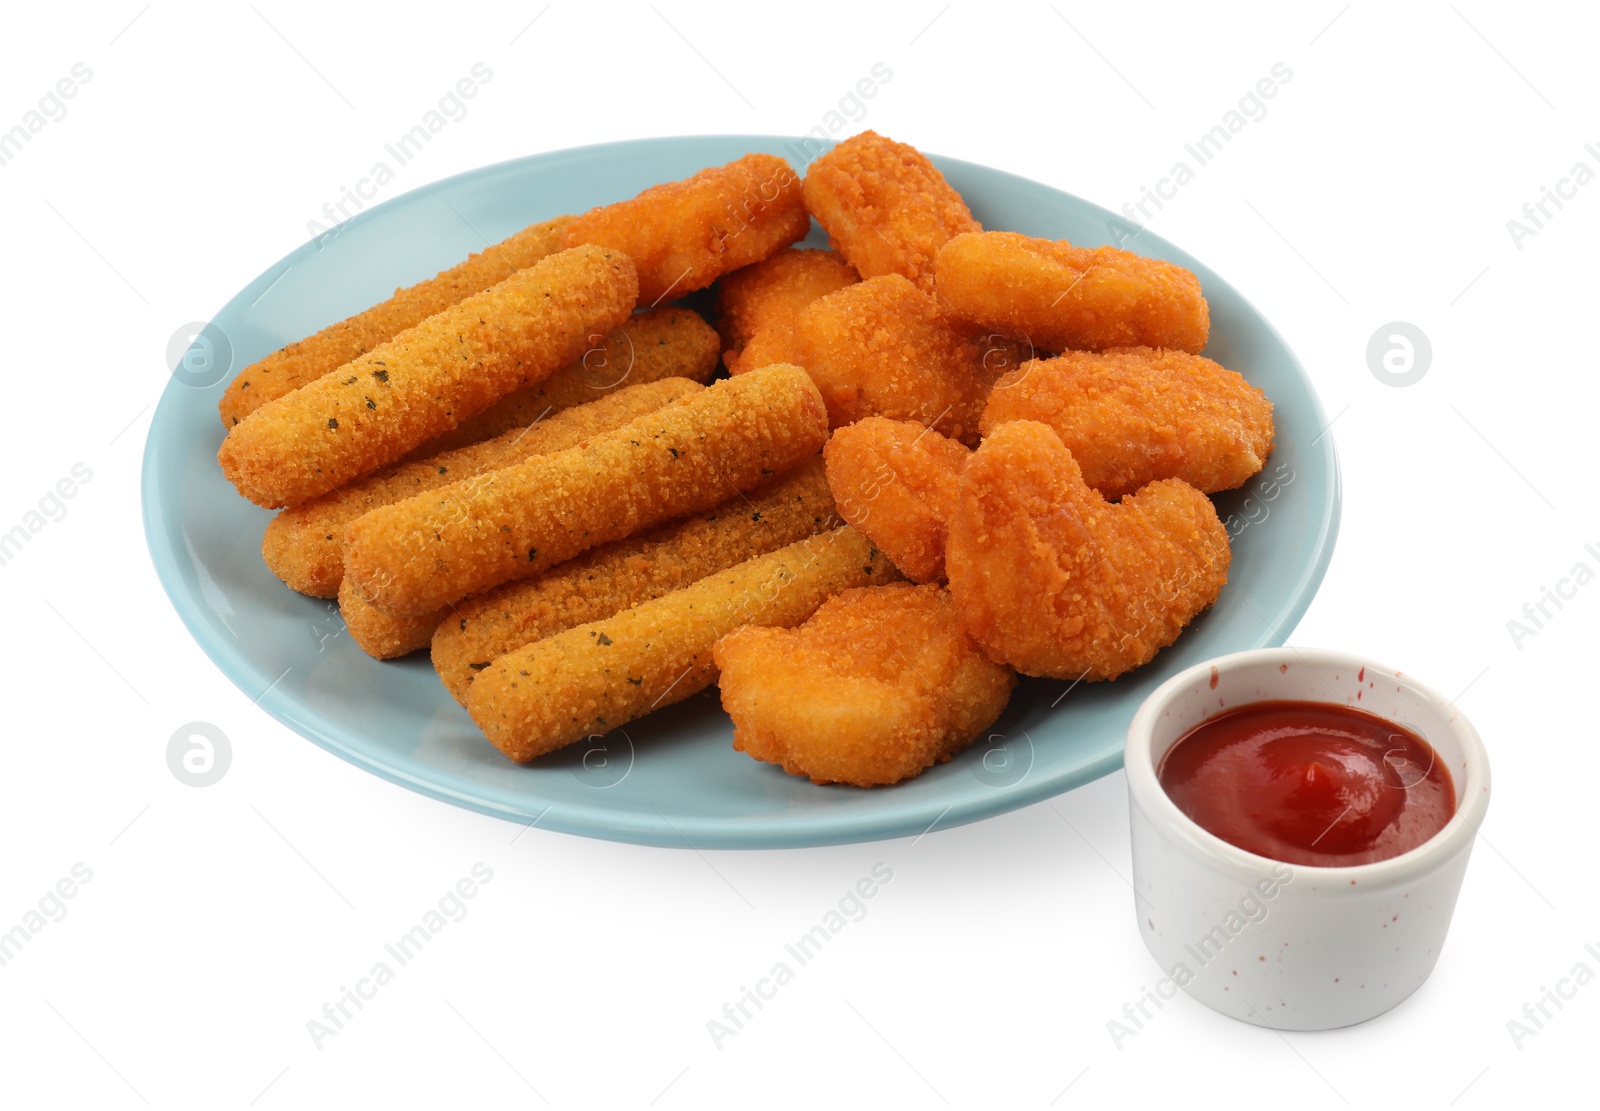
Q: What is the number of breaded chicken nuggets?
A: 9